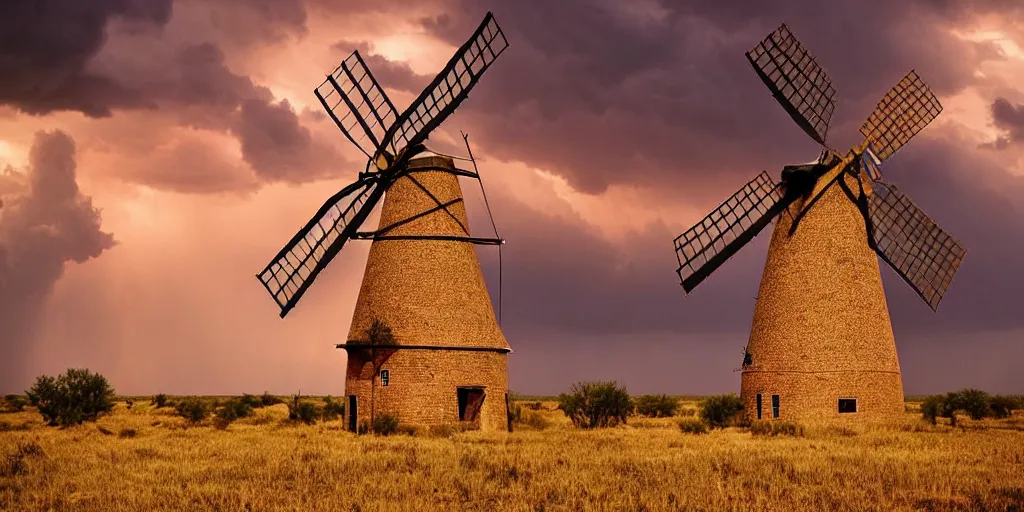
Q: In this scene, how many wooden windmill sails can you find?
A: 7